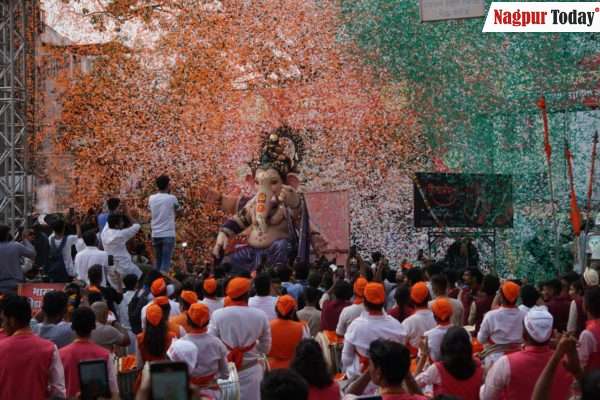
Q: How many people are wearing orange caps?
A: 12